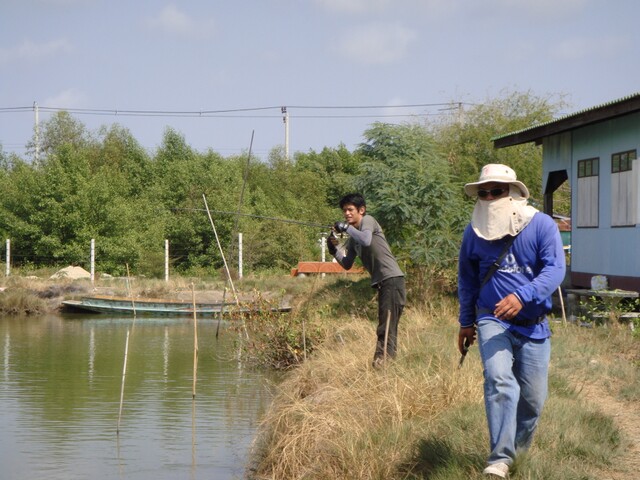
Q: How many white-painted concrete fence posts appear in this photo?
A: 5